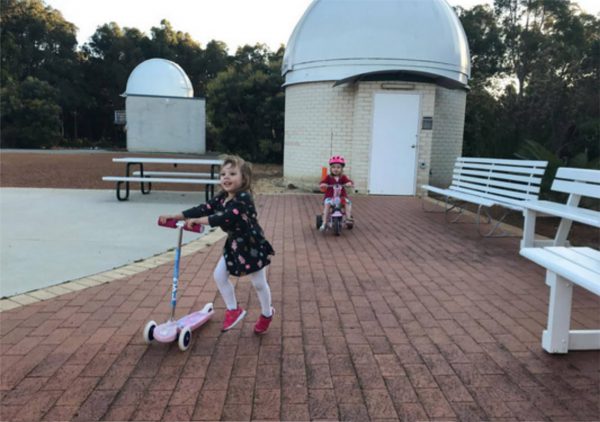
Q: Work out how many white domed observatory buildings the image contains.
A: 2